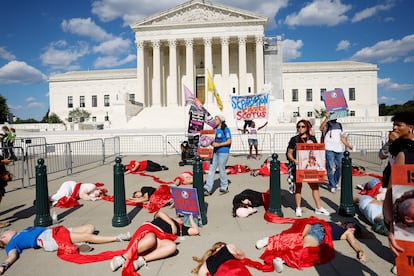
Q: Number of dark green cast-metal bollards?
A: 5